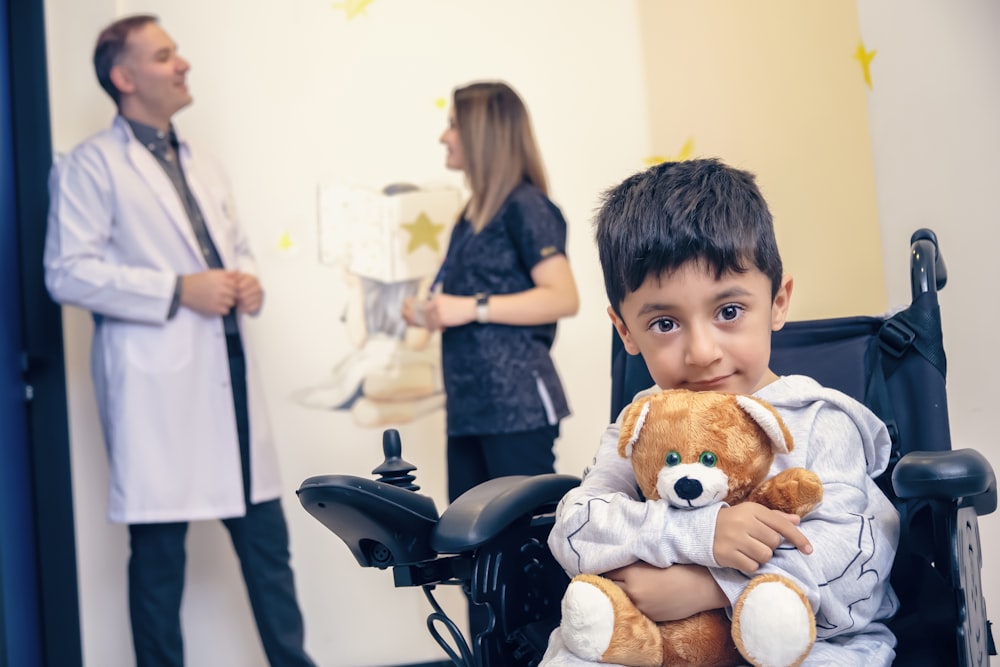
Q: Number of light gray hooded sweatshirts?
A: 1